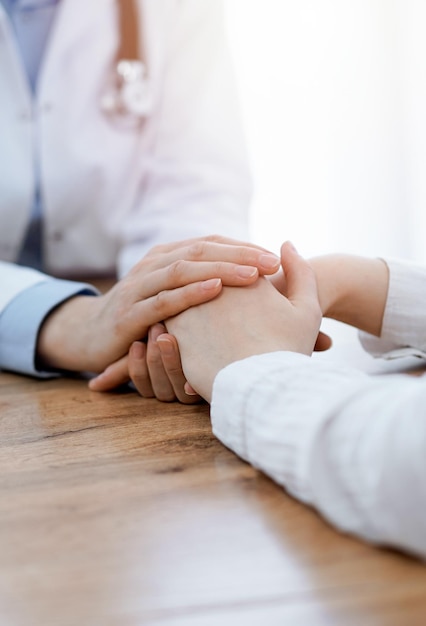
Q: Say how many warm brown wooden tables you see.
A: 1